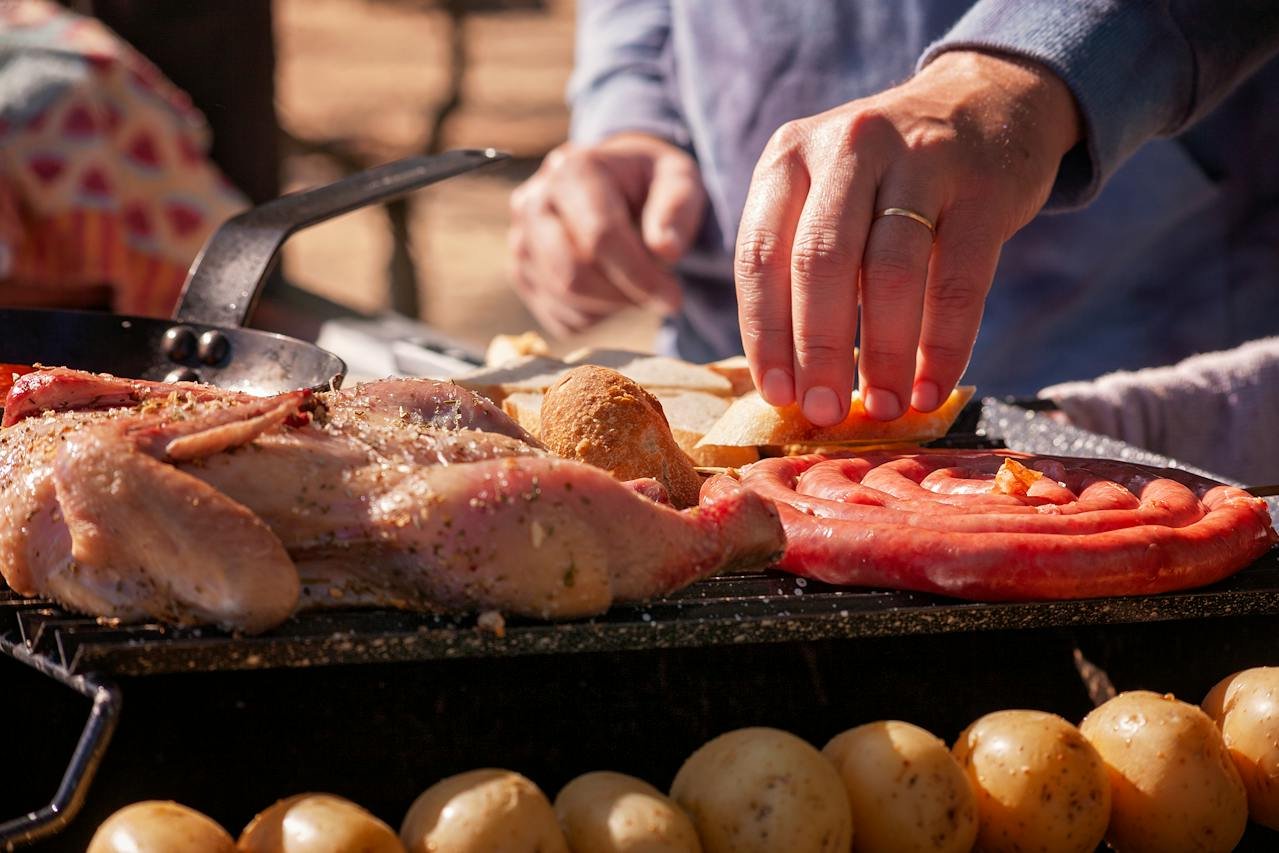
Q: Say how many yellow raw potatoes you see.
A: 9